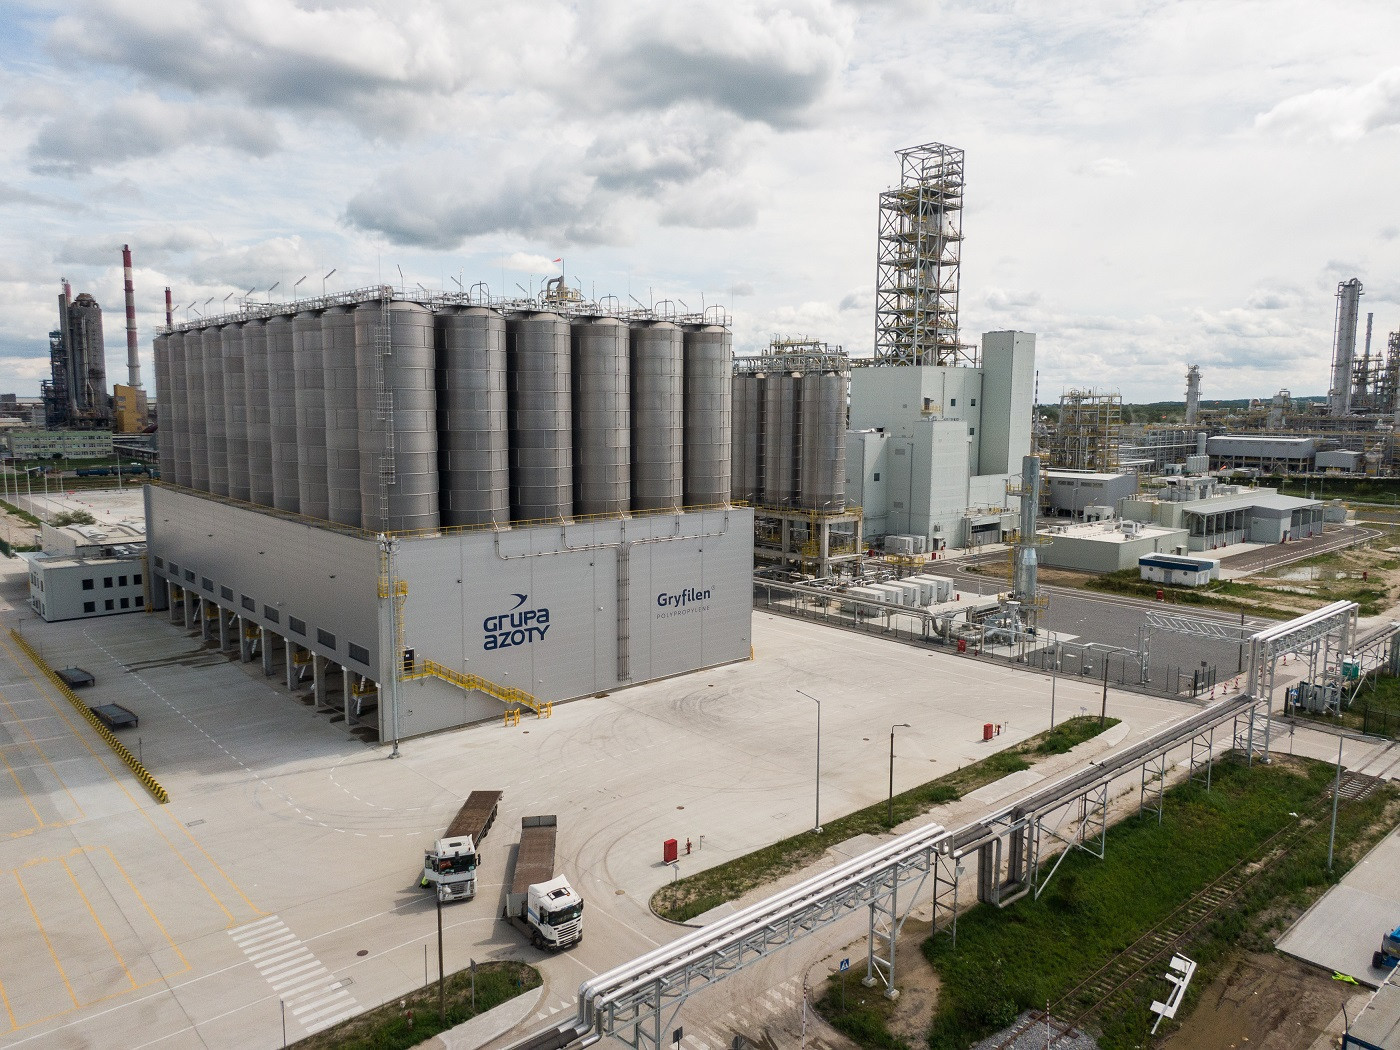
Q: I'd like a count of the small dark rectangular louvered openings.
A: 10